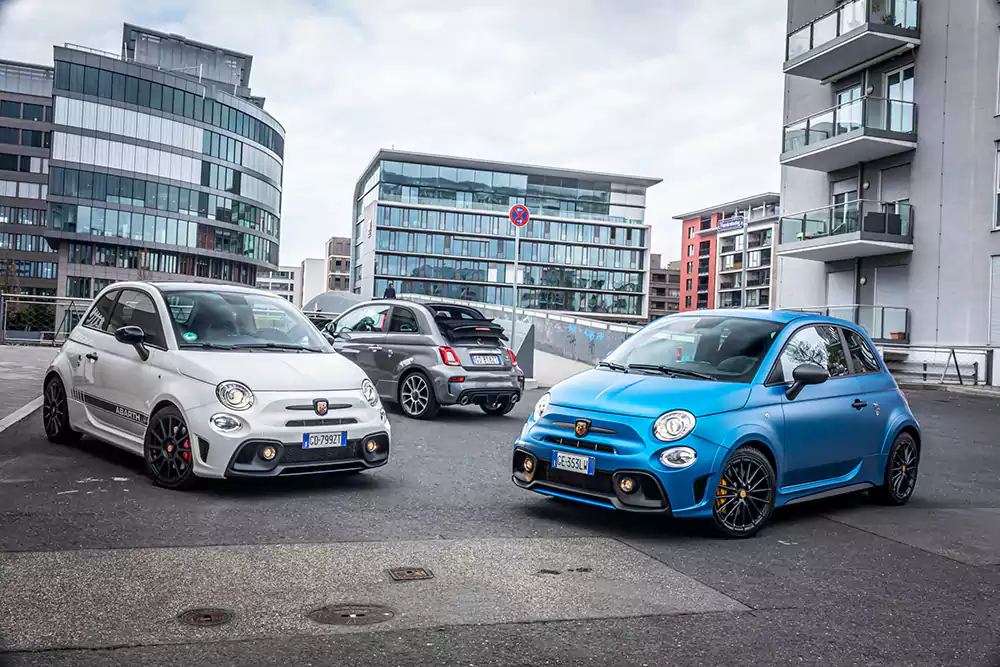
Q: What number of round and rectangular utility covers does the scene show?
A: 3